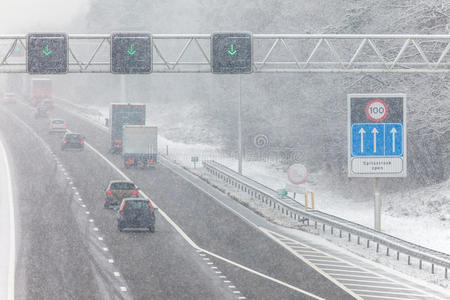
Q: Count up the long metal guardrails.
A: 1